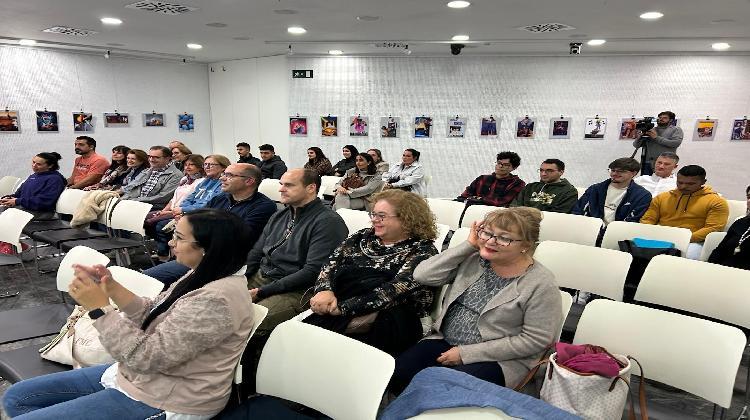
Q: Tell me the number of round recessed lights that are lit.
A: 10